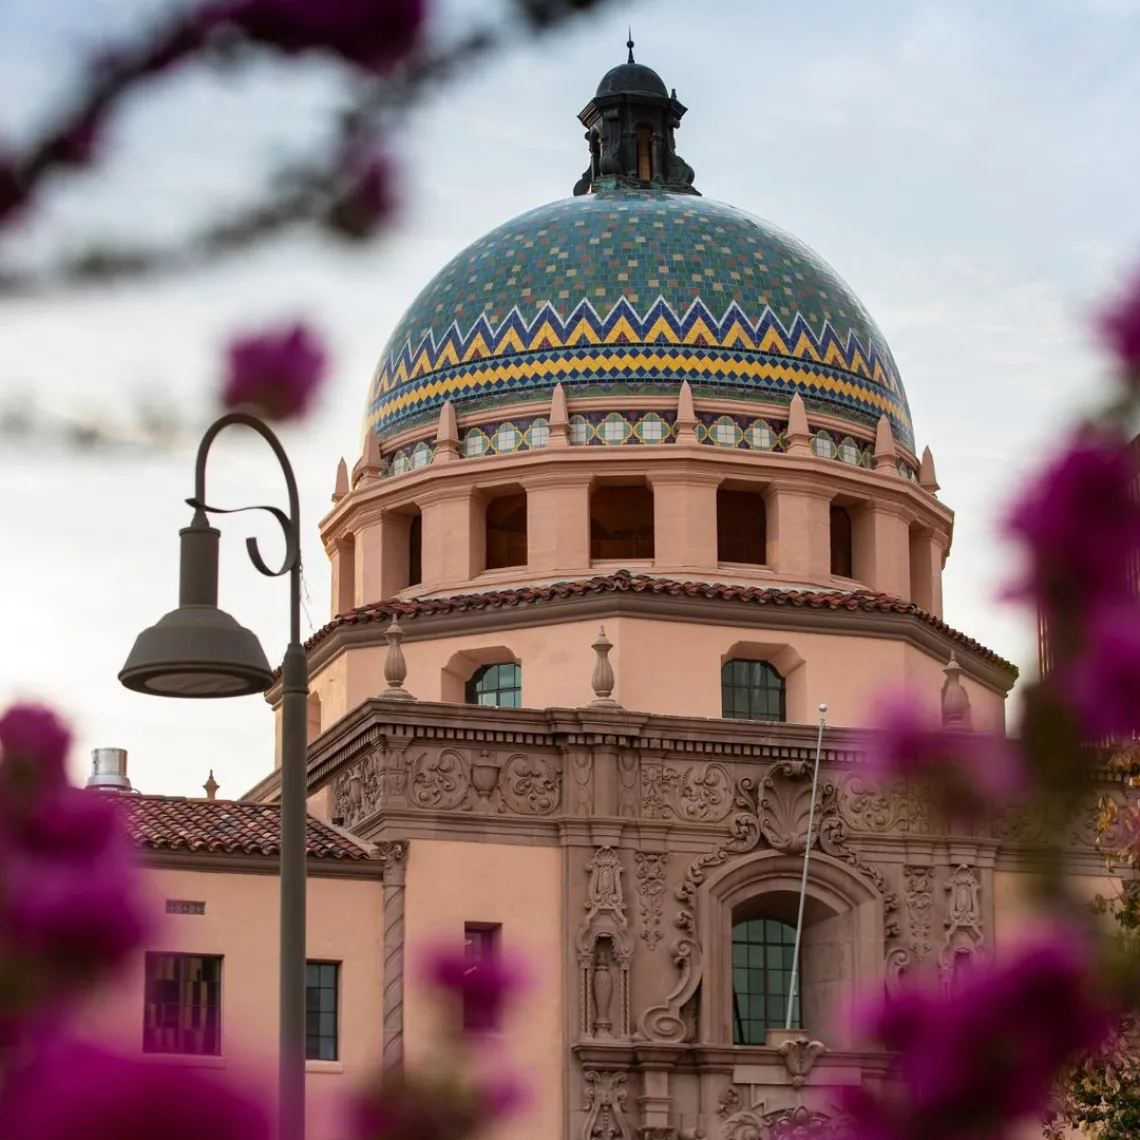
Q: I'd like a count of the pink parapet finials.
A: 8